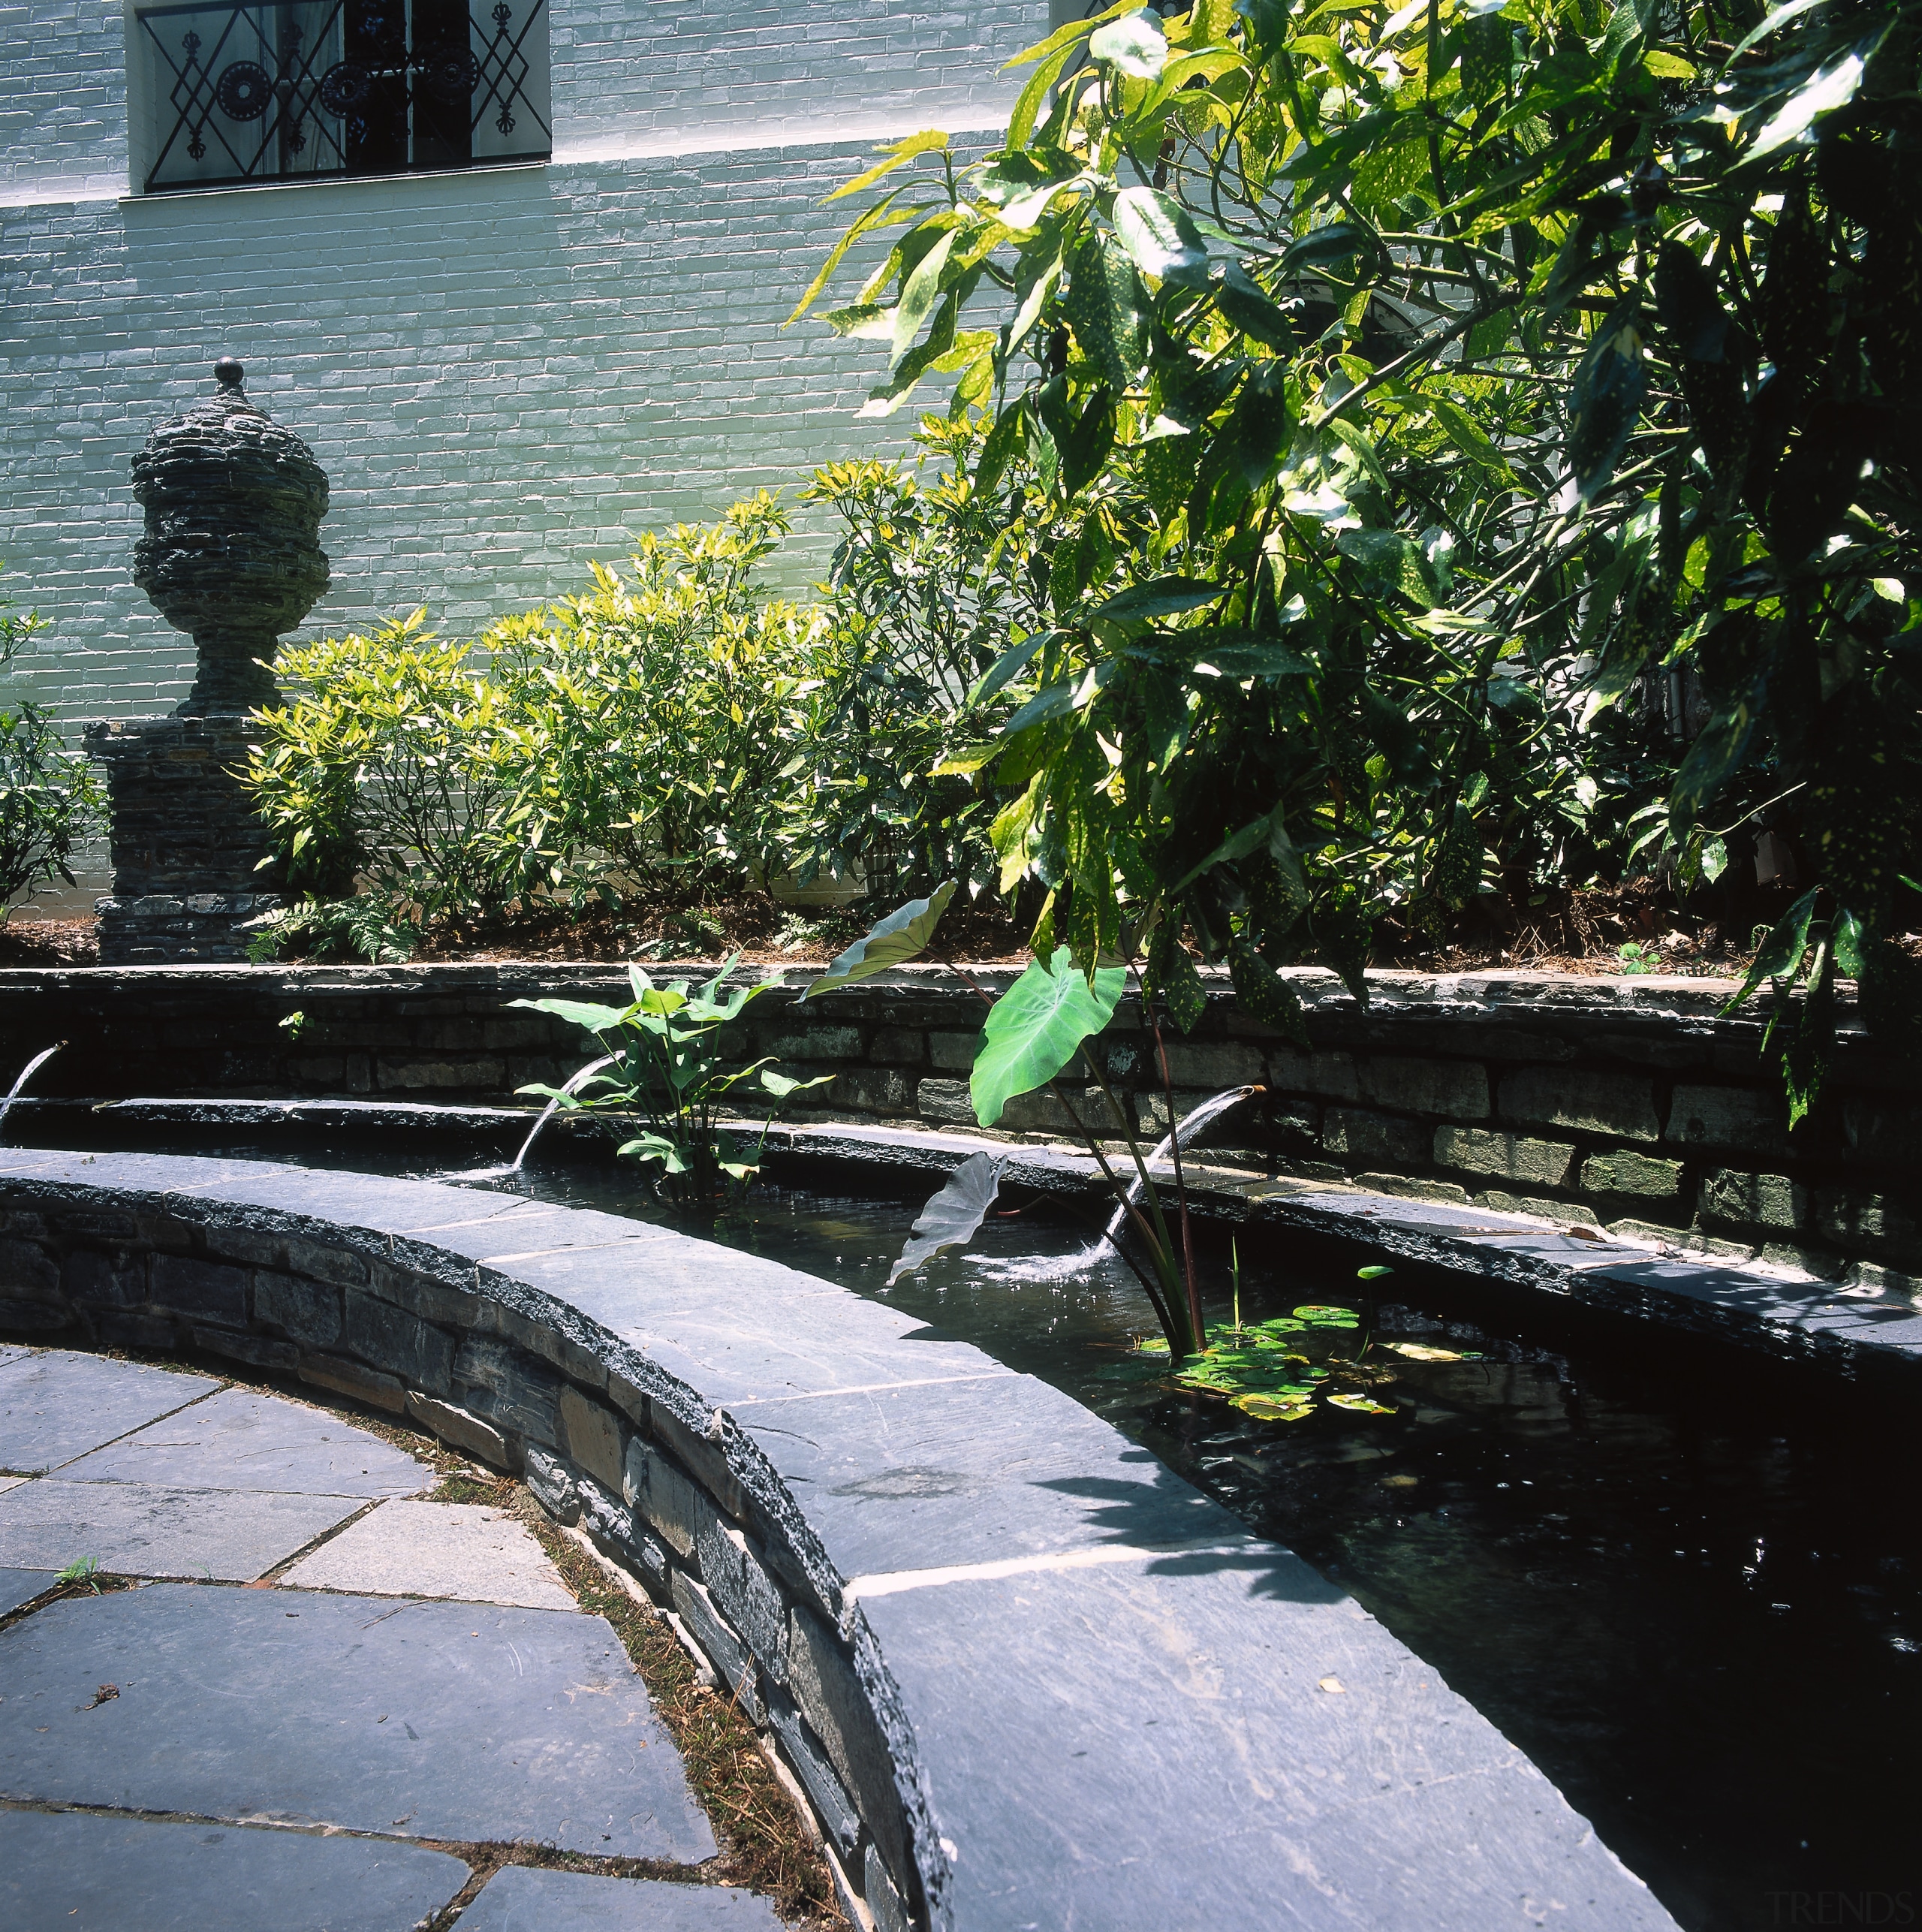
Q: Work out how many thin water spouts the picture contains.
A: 3